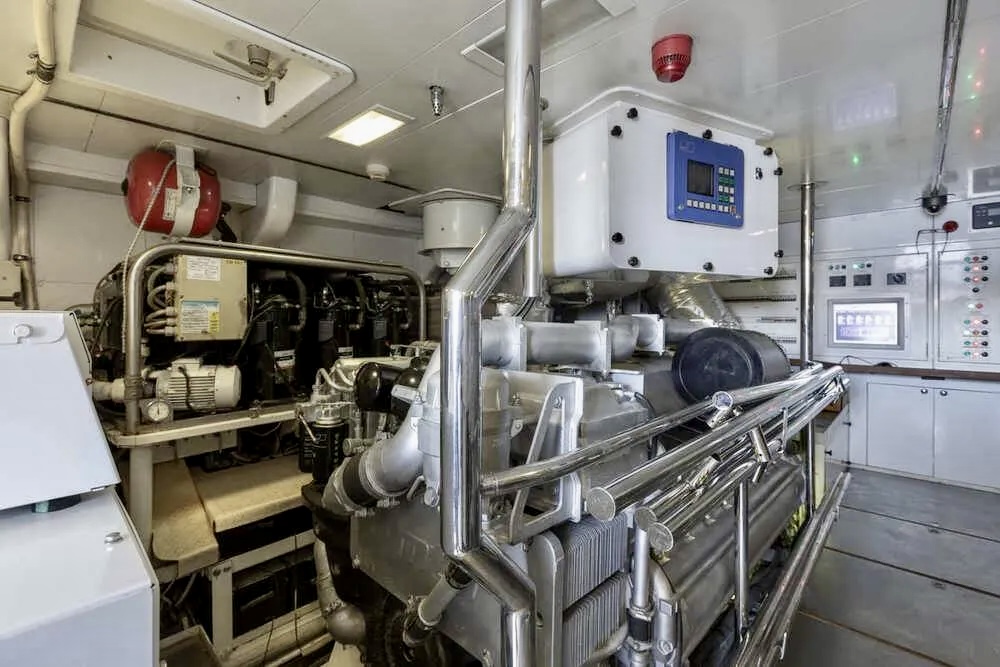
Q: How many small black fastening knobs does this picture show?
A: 10